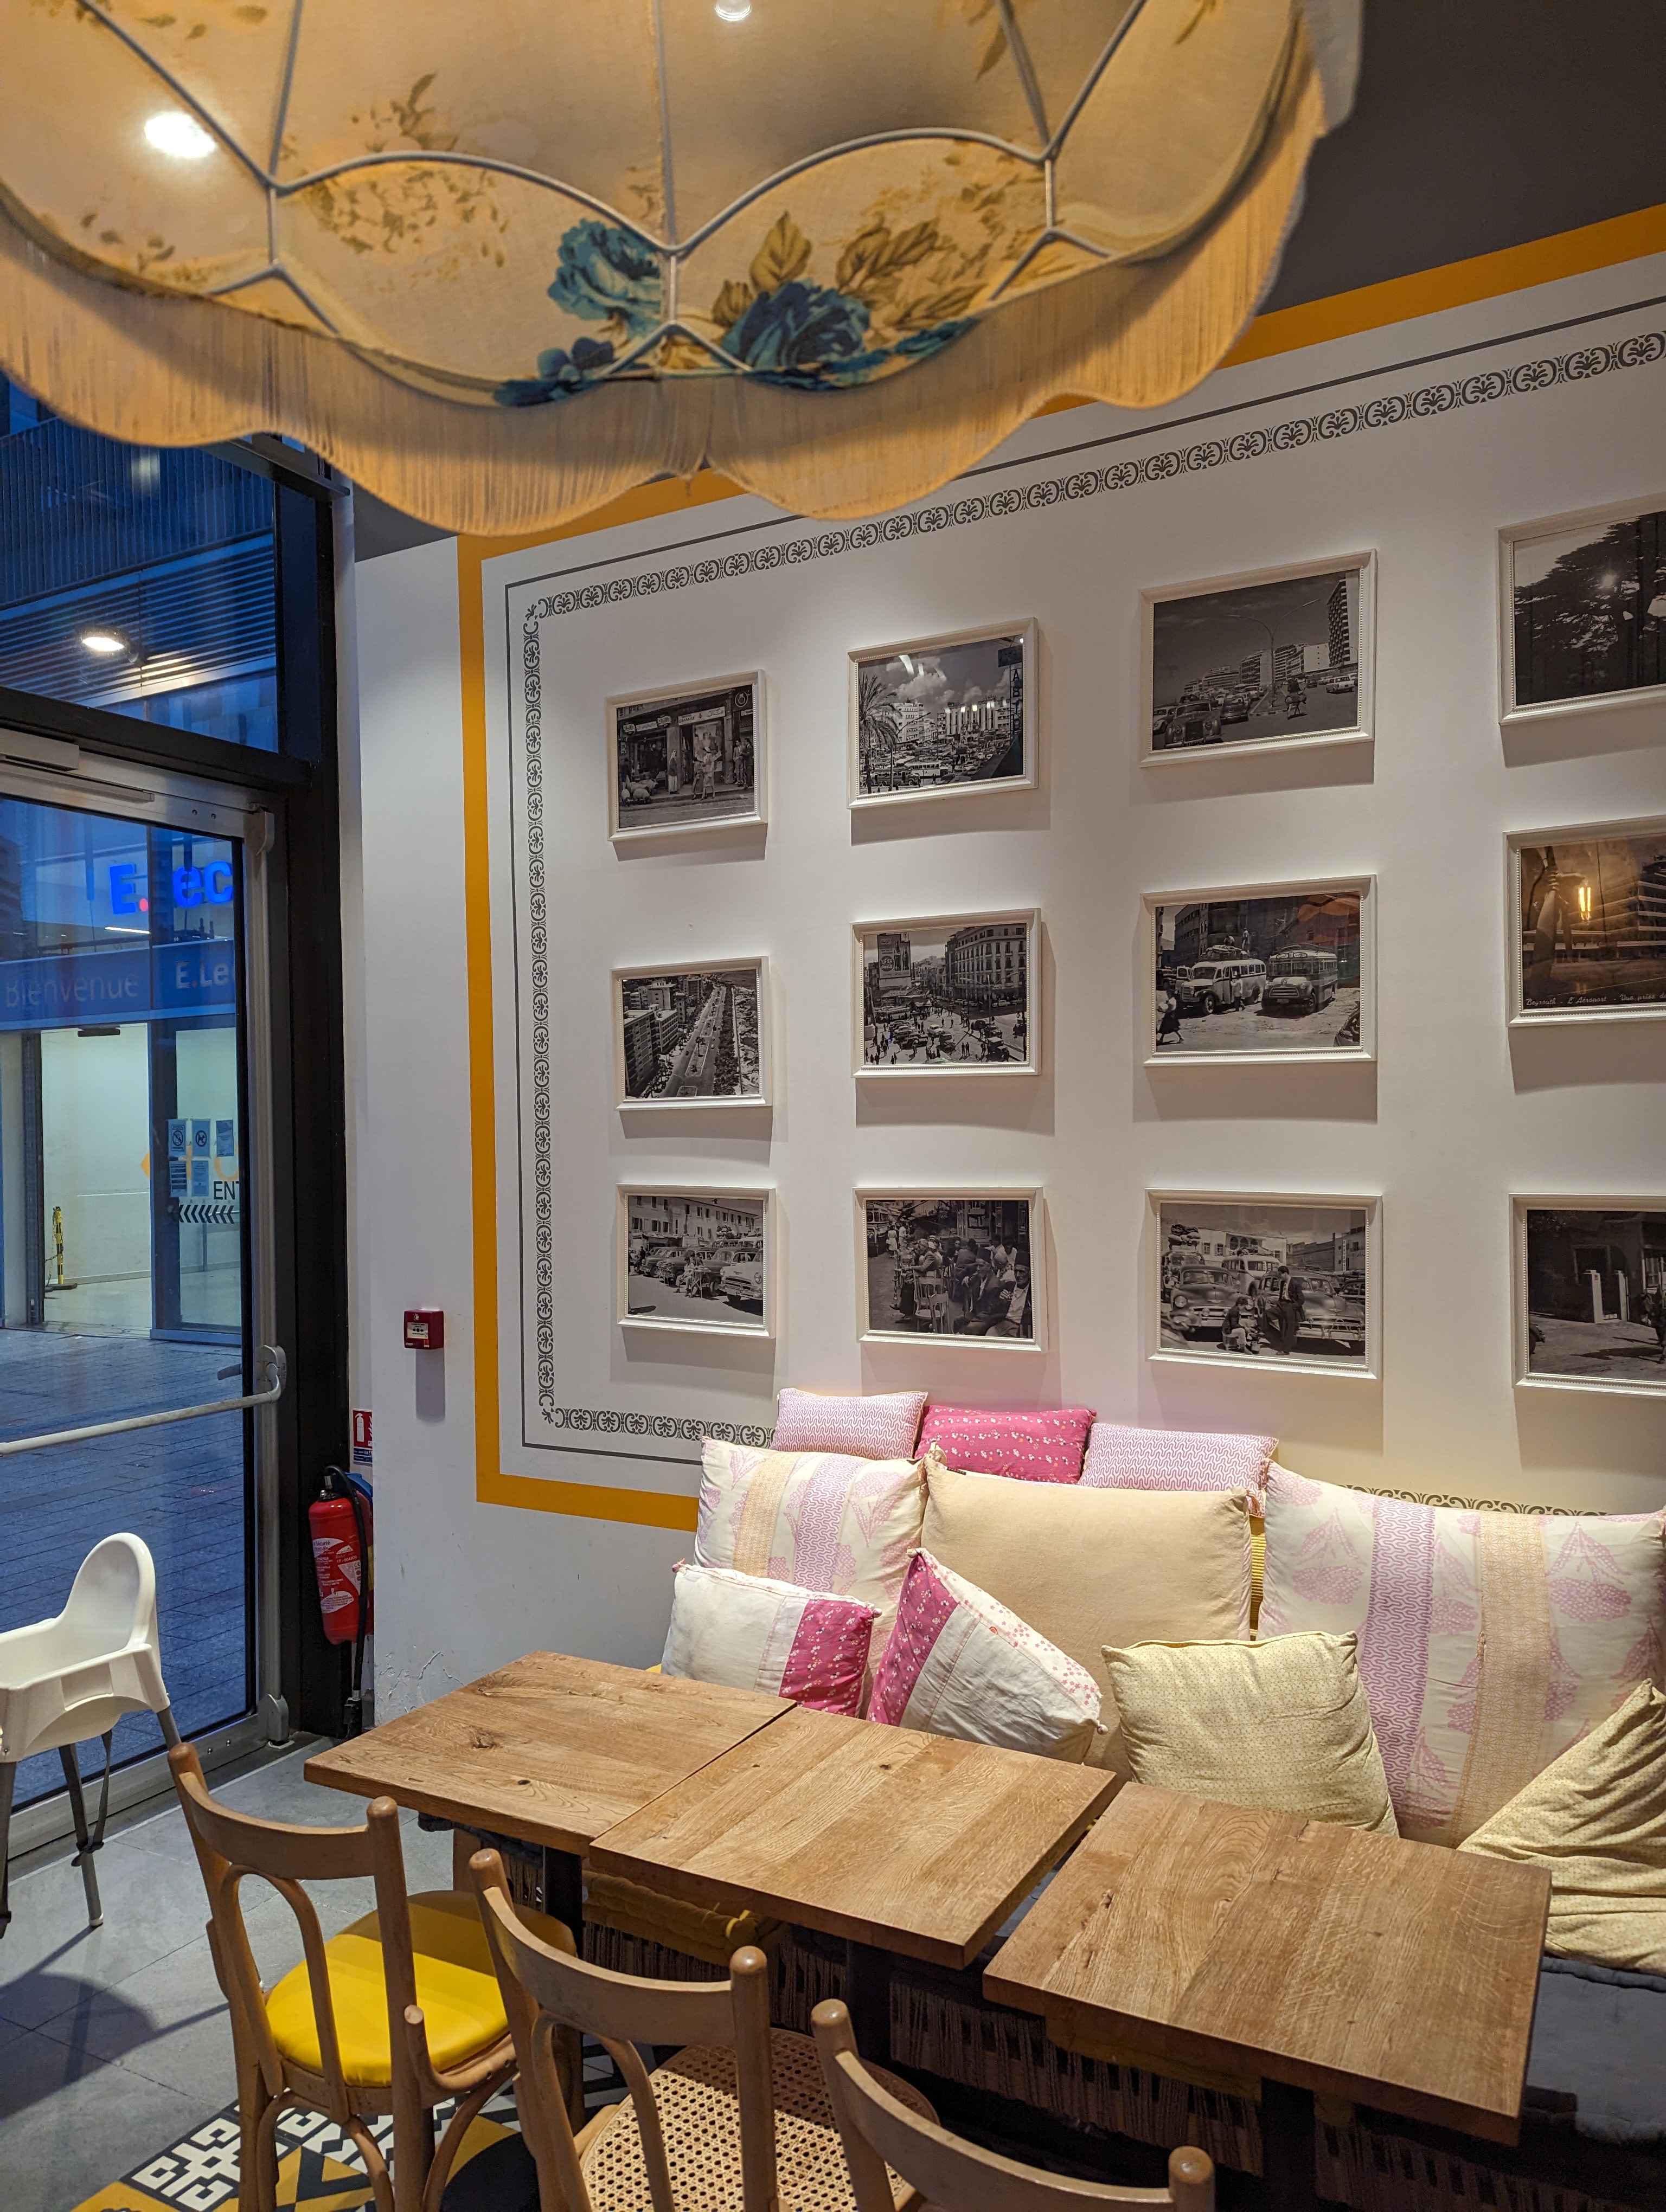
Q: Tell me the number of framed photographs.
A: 12